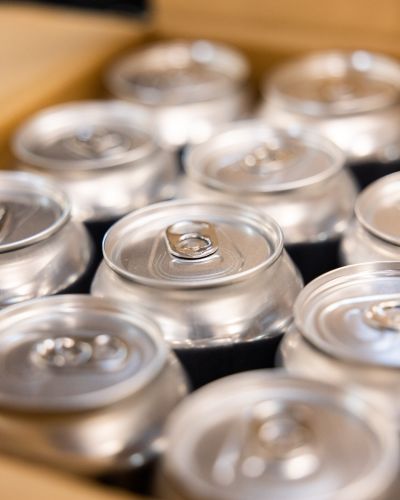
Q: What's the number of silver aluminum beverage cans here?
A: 10